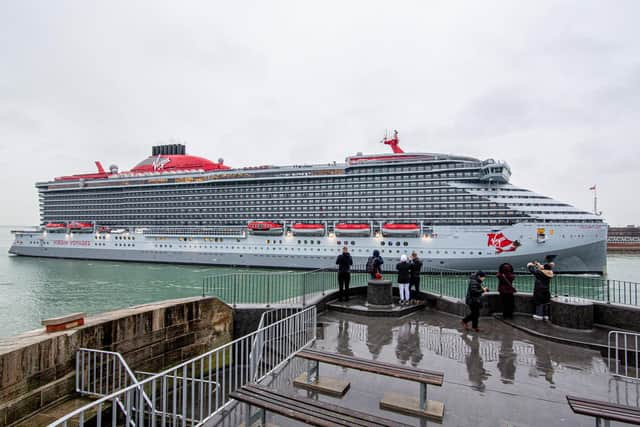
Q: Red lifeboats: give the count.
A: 6